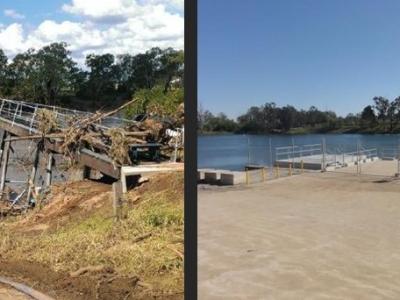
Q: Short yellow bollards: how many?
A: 5